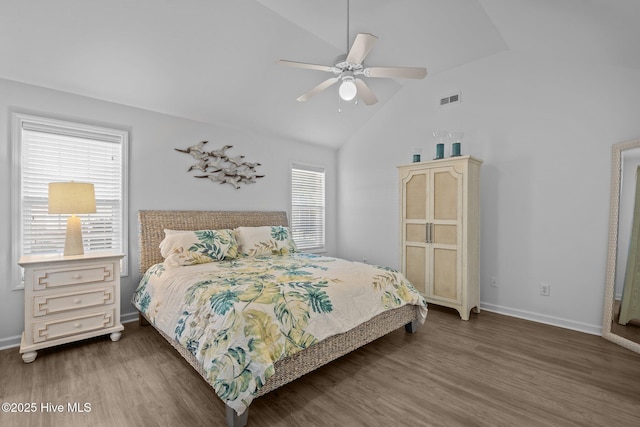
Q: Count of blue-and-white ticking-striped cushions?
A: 0